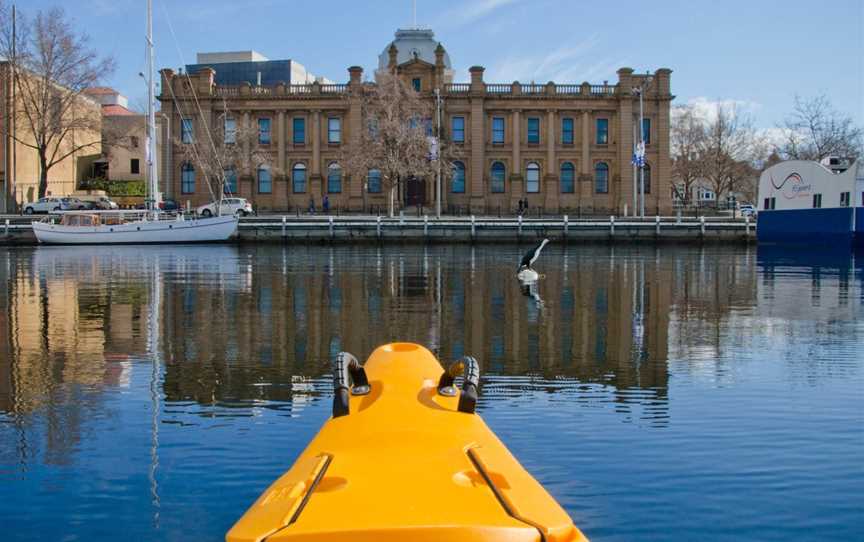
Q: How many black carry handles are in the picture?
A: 2